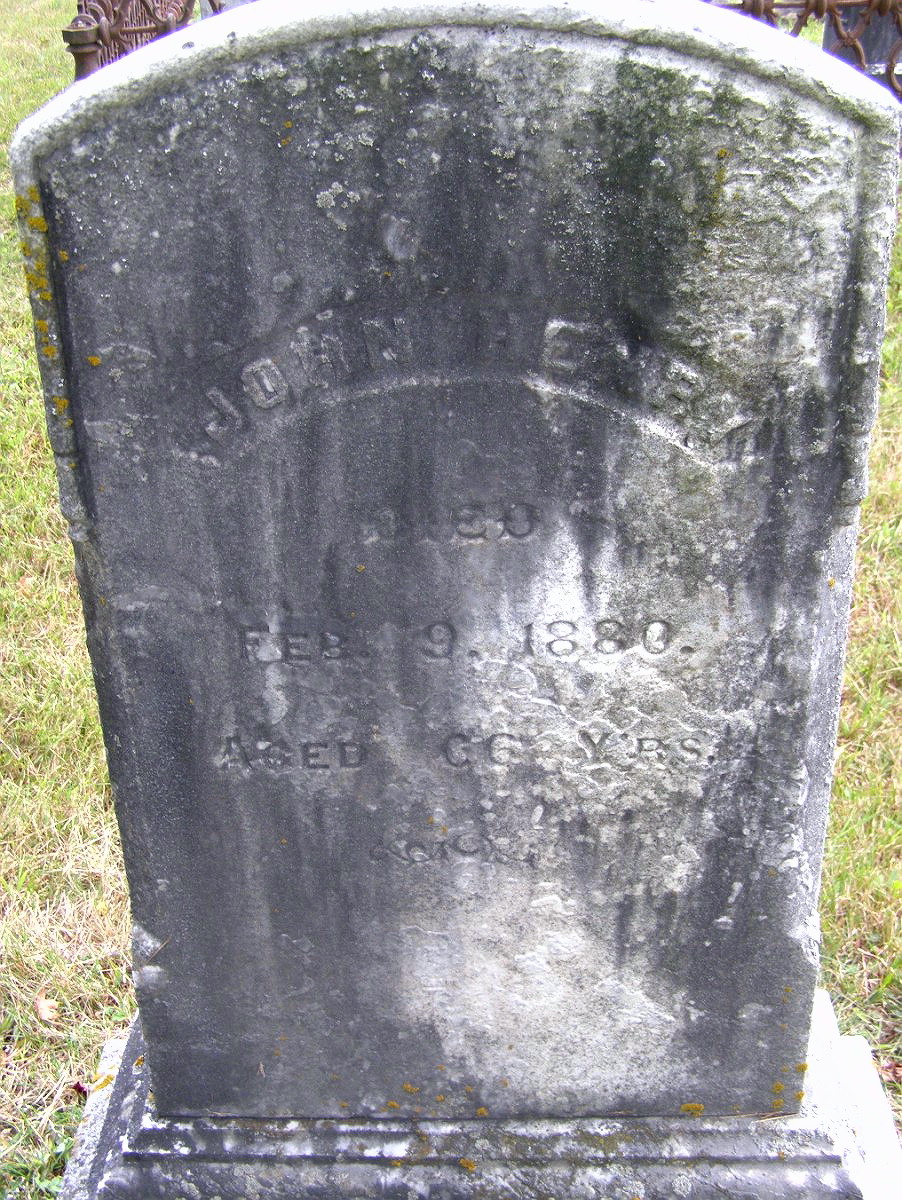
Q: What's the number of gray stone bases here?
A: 1